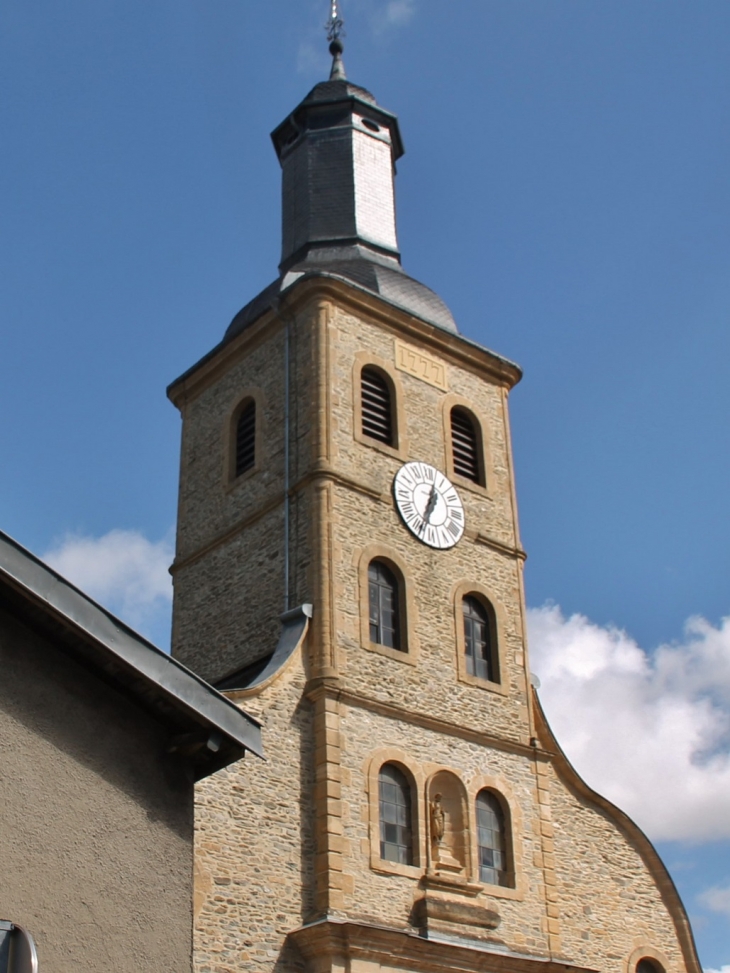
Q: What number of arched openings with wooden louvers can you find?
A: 3